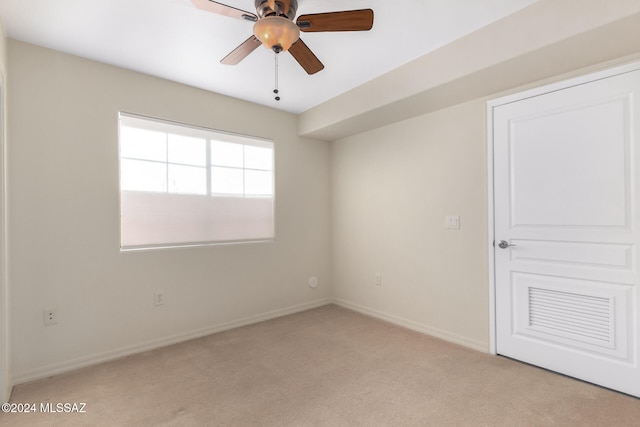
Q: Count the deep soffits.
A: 1